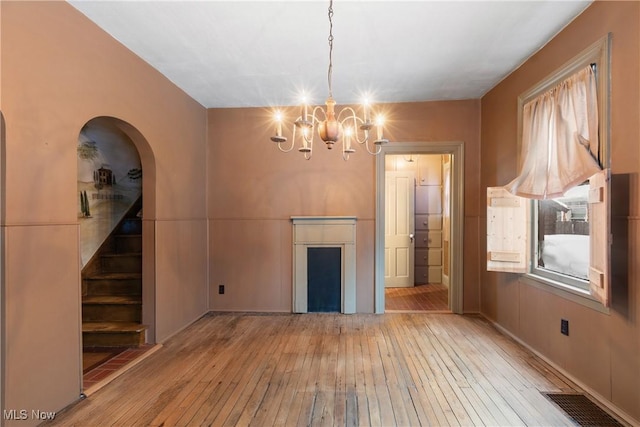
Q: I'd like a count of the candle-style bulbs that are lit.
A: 6